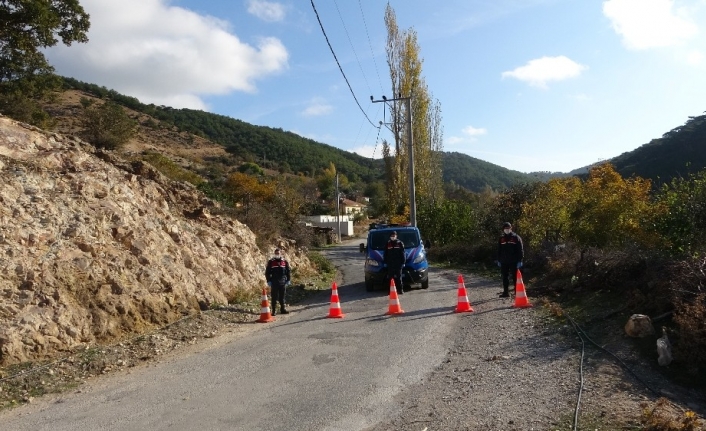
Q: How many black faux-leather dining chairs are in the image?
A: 0